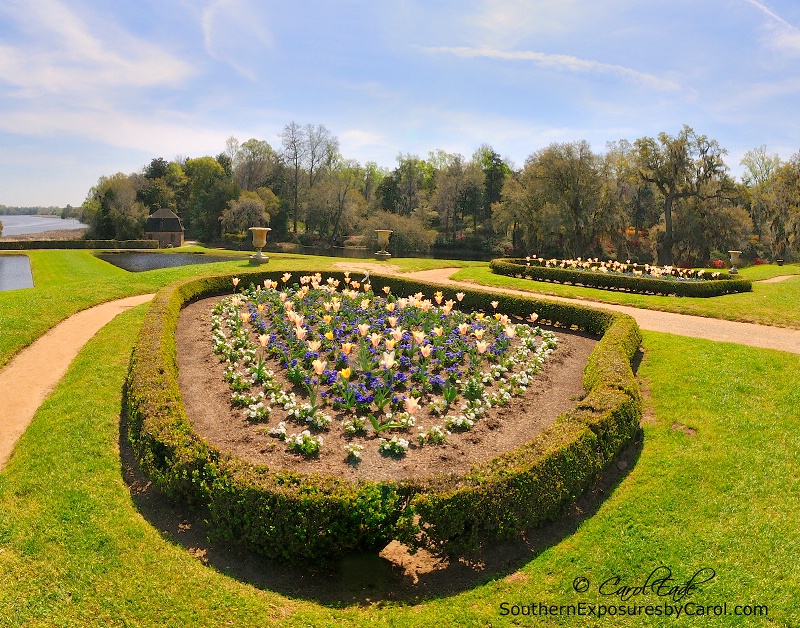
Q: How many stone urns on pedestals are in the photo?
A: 3